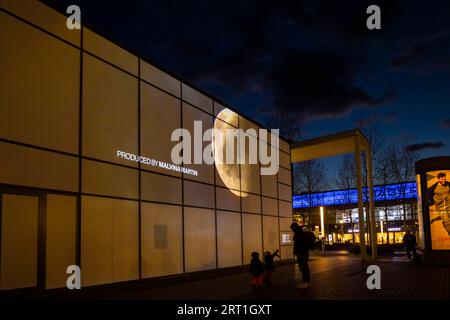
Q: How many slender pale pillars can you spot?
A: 2